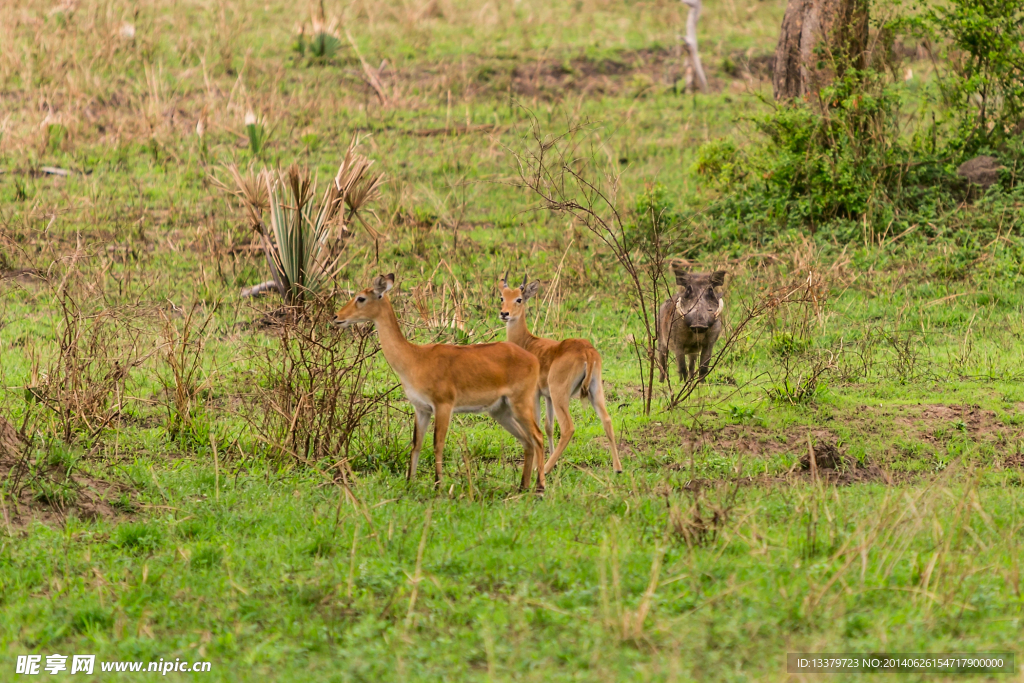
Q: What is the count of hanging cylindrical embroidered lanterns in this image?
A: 0